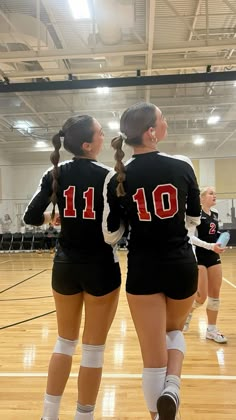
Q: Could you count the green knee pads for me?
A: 0